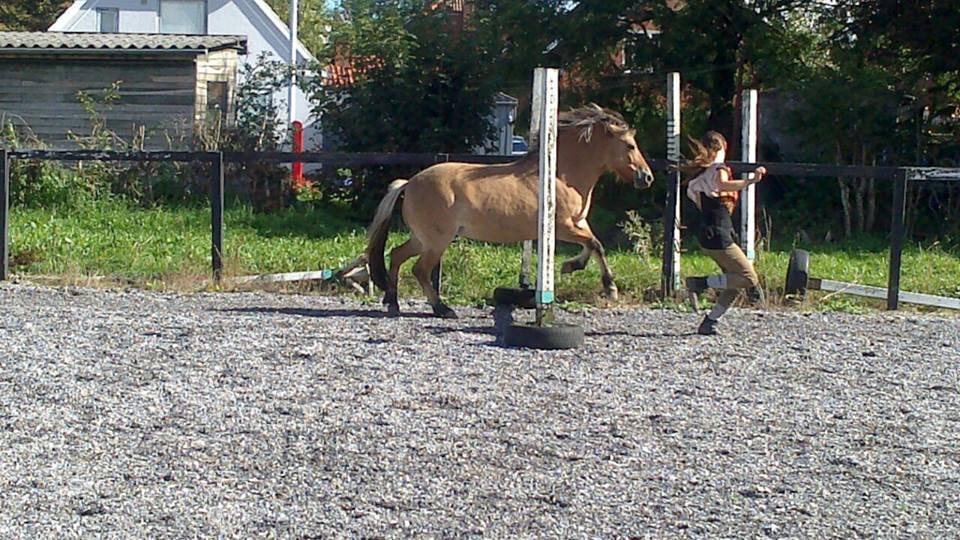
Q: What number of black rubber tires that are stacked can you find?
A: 2